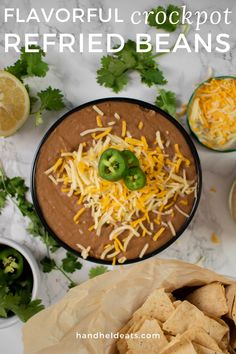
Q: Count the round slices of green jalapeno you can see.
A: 4